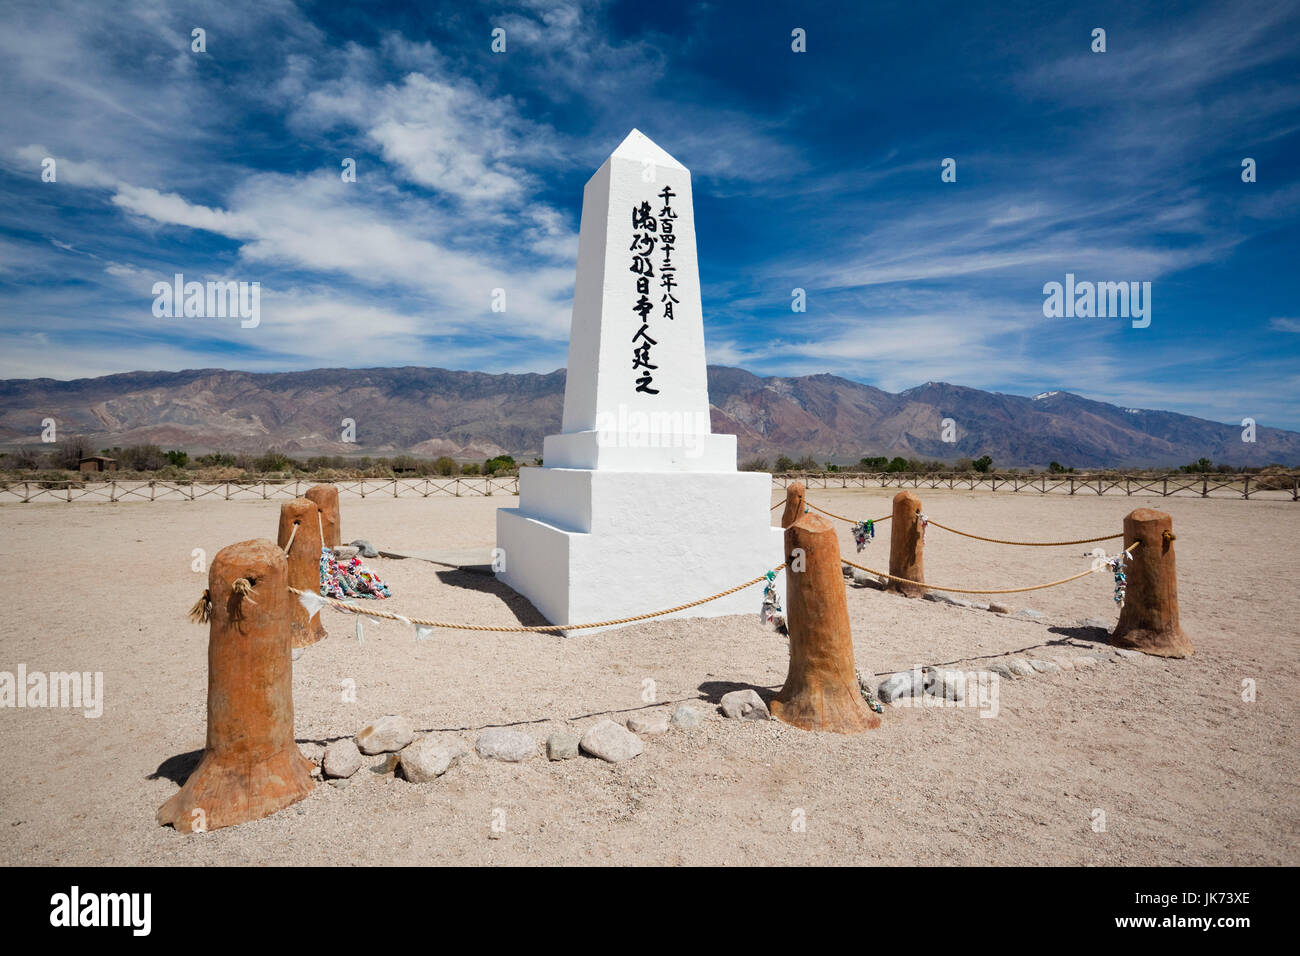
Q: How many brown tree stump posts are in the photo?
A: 7